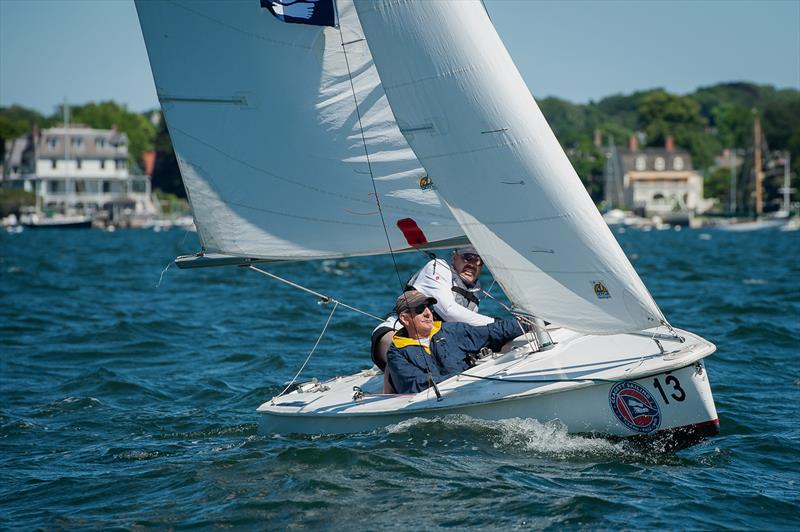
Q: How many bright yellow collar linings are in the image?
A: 1